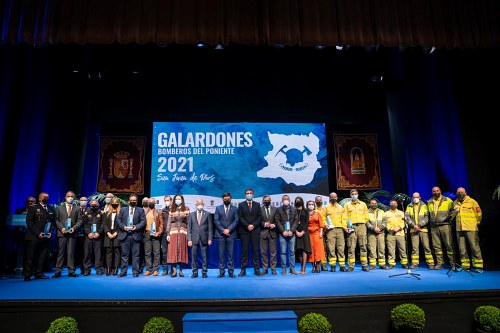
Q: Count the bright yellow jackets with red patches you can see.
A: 1